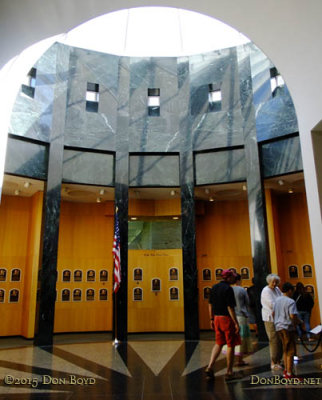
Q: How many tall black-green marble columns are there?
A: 4